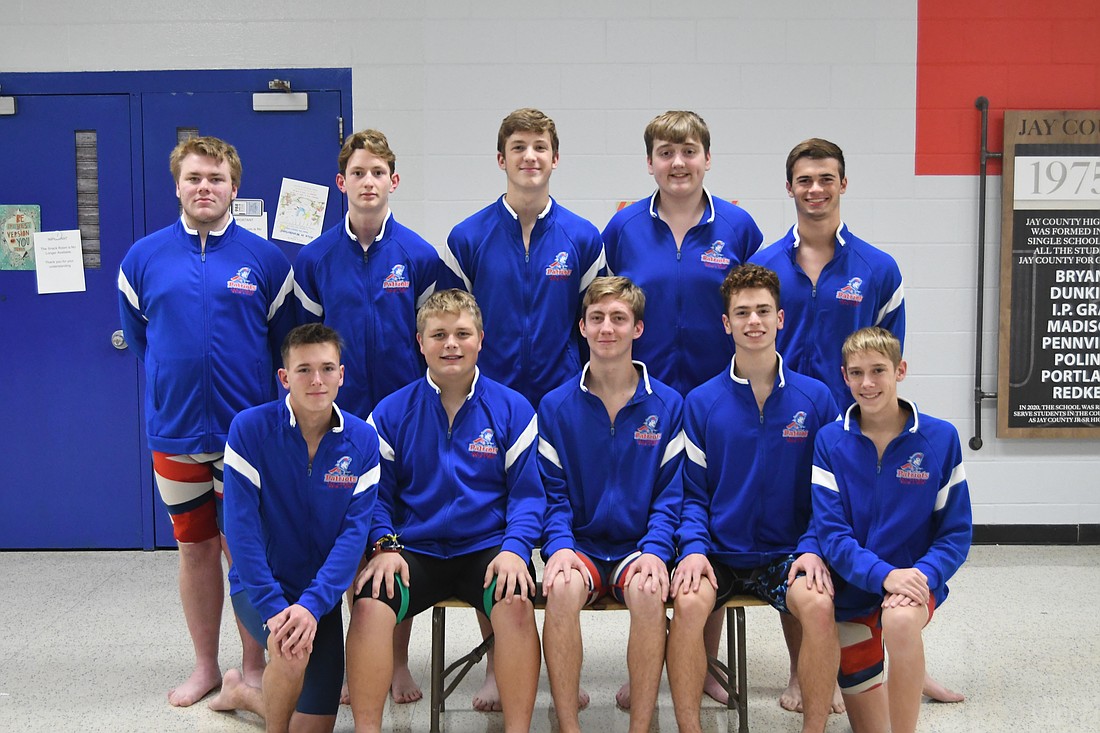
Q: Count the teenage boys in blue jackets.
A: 10